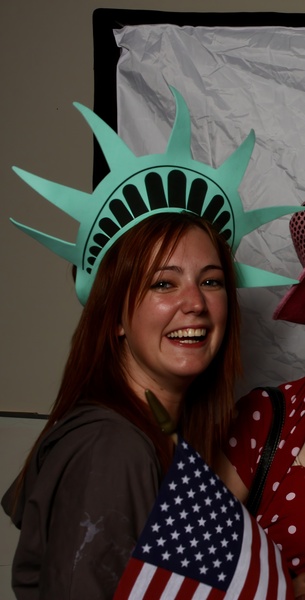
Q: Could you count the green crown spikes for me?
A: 7